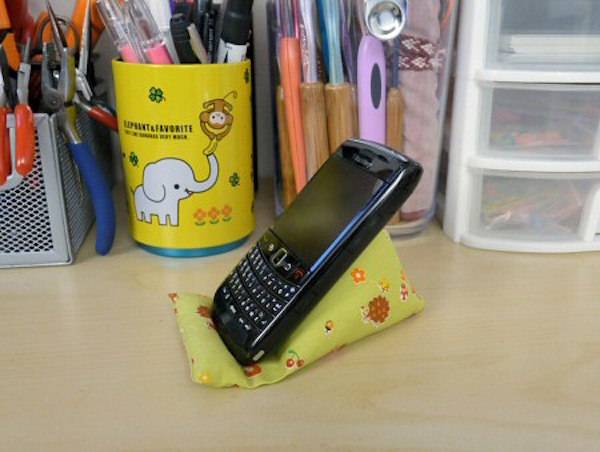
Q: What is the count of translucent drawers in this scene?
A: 3